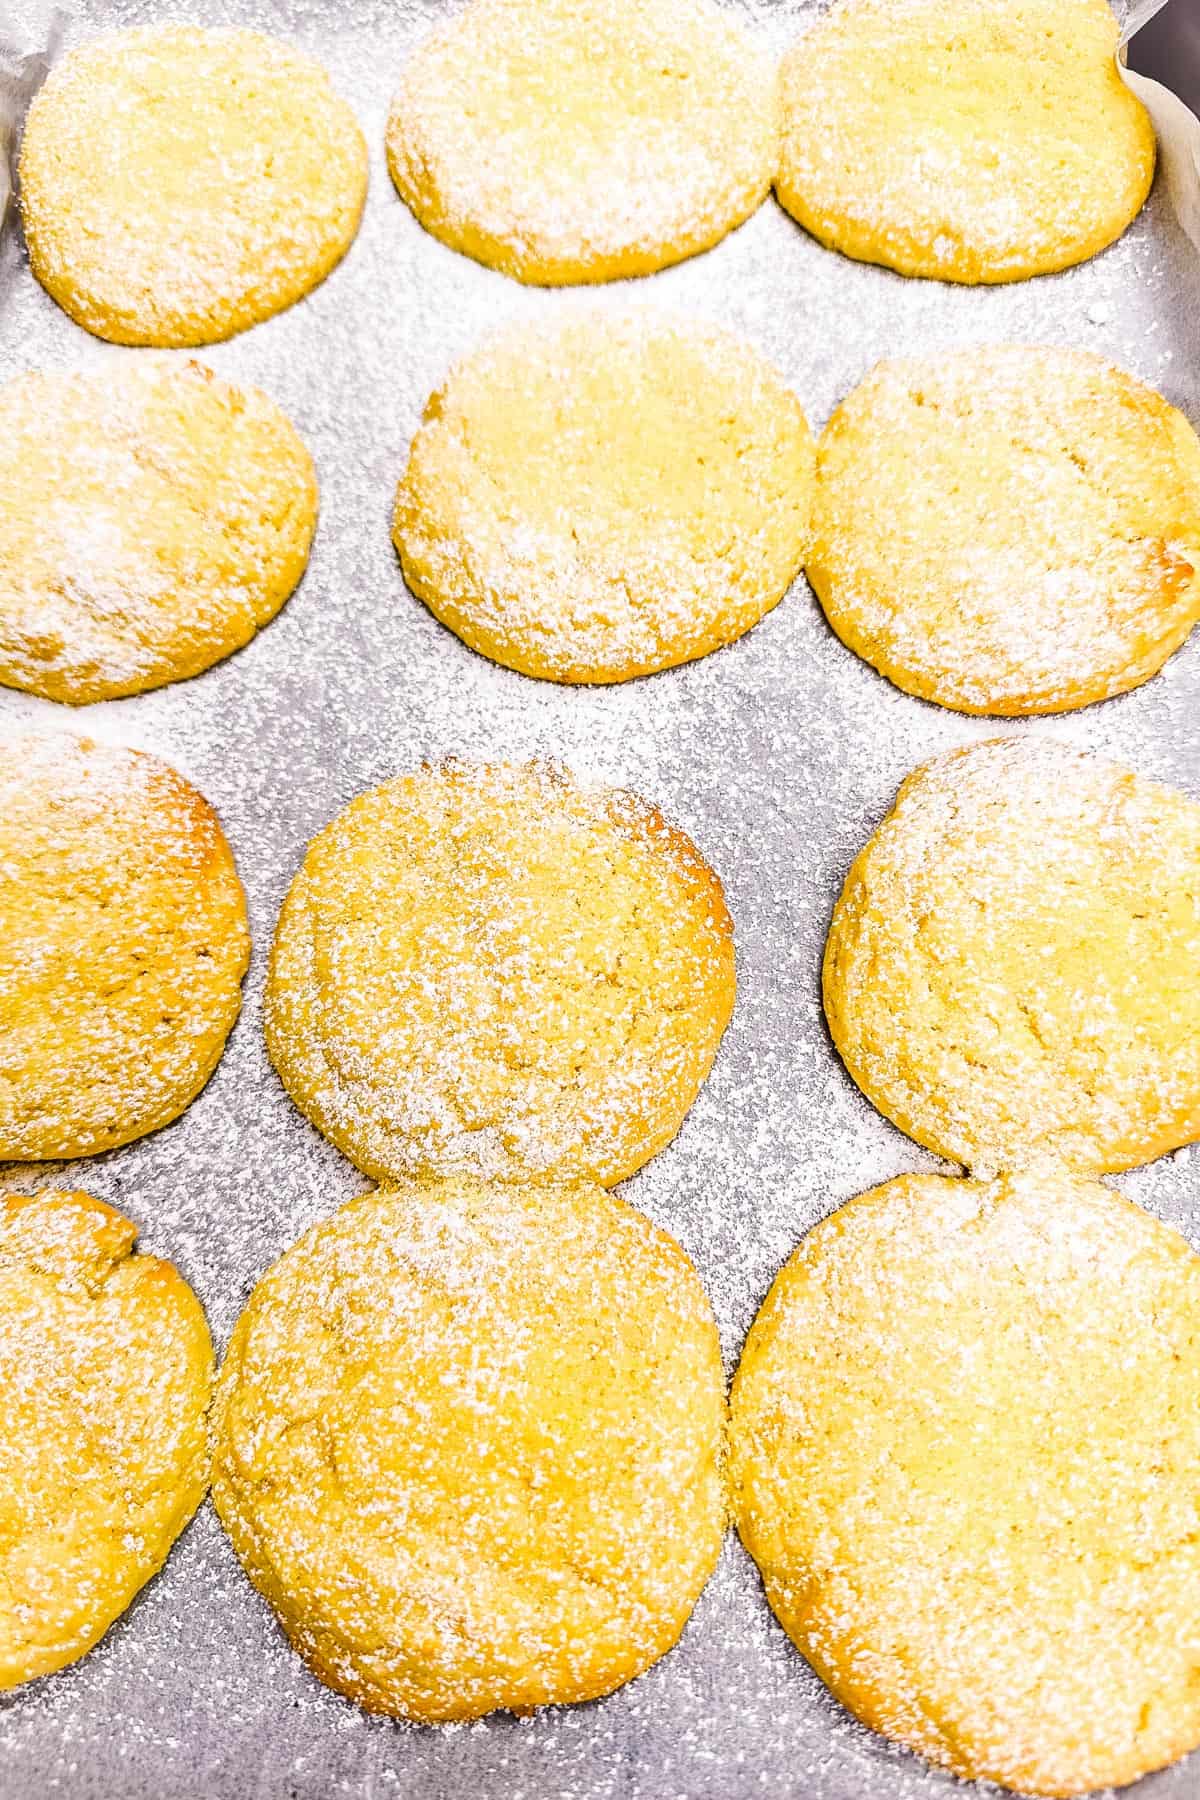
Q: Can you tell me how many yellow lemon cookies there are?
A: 12